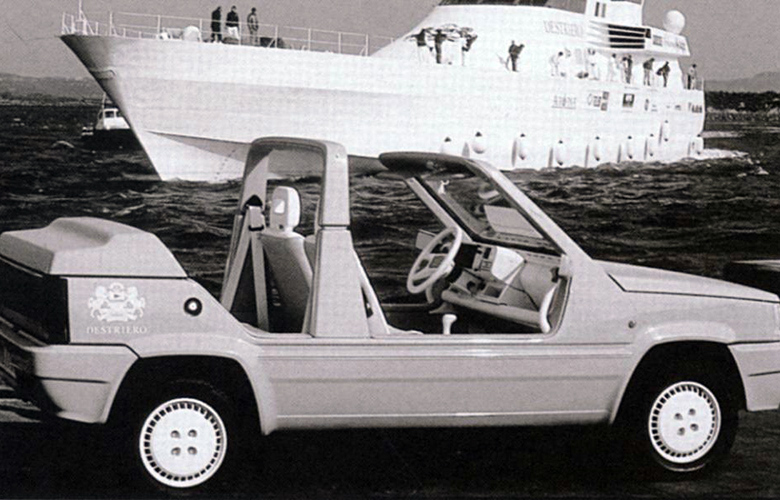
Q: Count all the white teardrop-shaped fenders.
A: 9